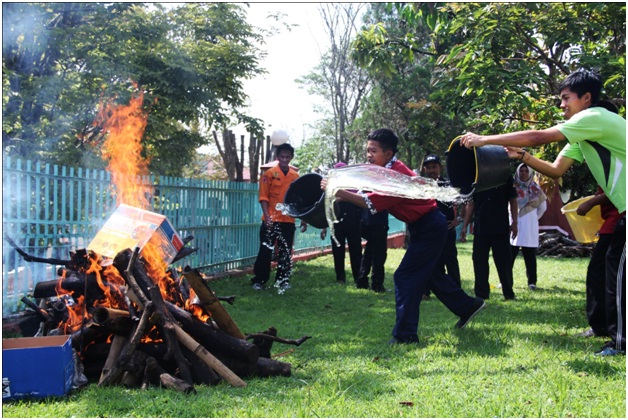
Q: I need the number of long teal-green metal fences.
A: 1